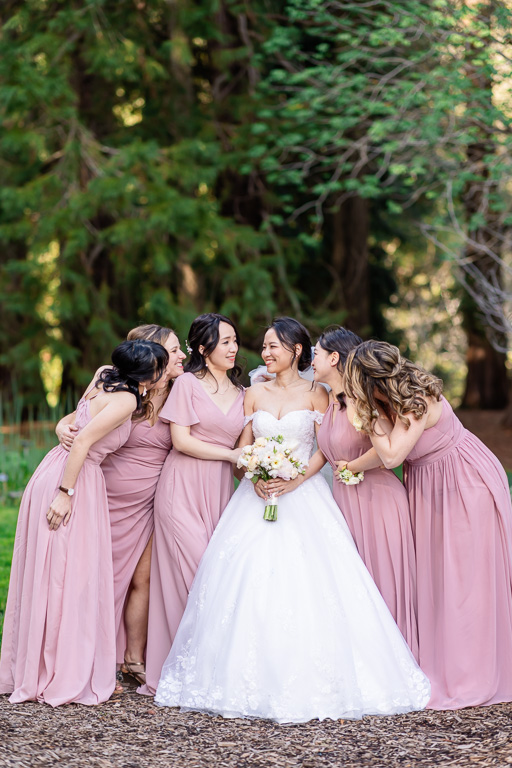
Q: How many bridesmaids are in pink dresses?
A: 5